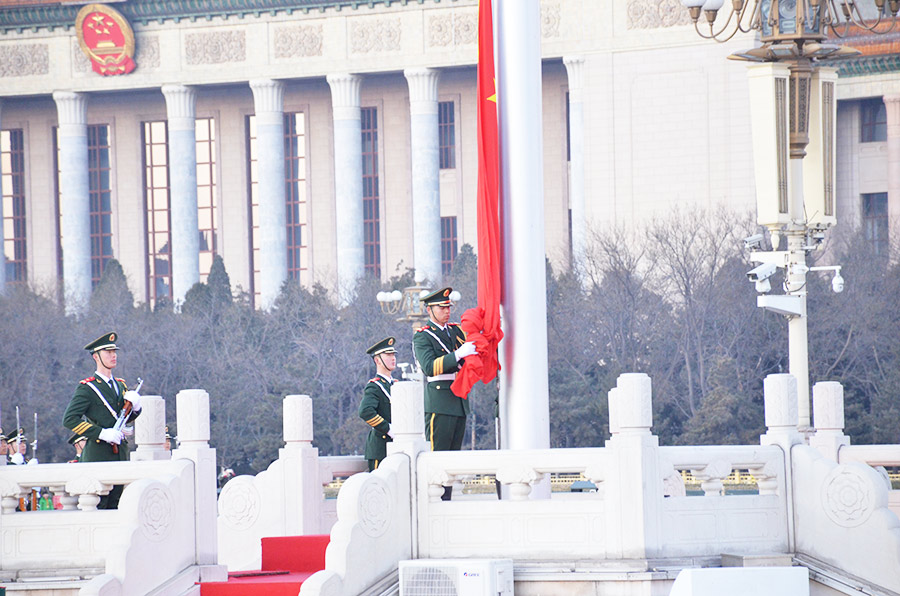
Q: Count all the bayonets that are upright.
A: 2